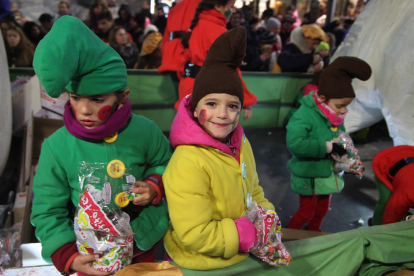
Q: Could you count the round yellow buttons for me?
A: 4